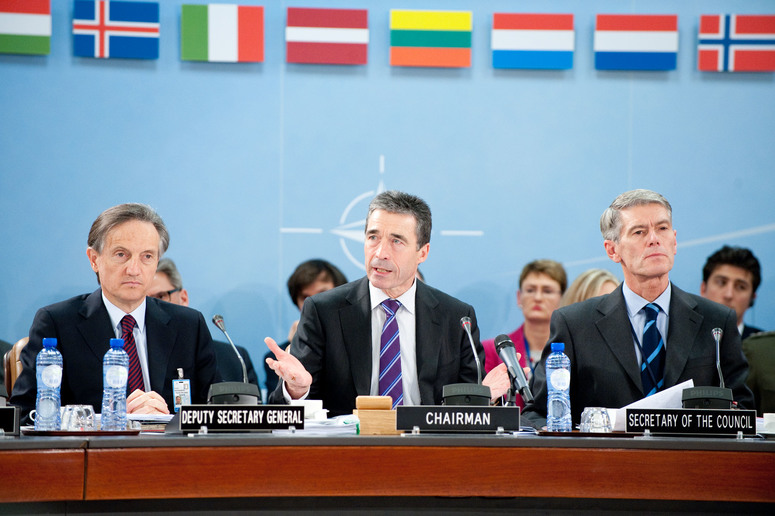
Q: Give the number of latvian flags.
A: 1